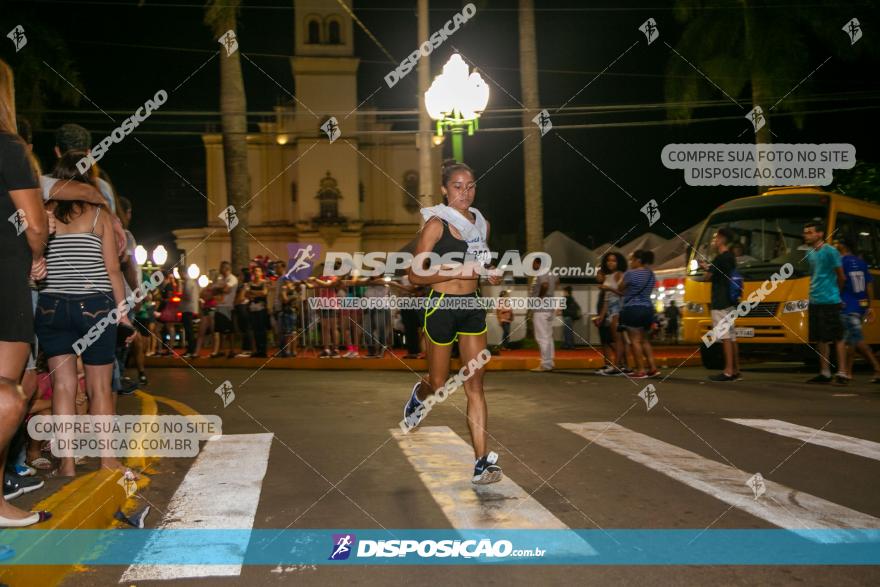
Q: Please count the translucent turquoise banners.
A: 1